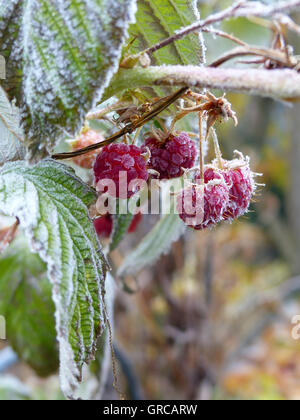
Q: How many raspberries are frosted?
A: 4